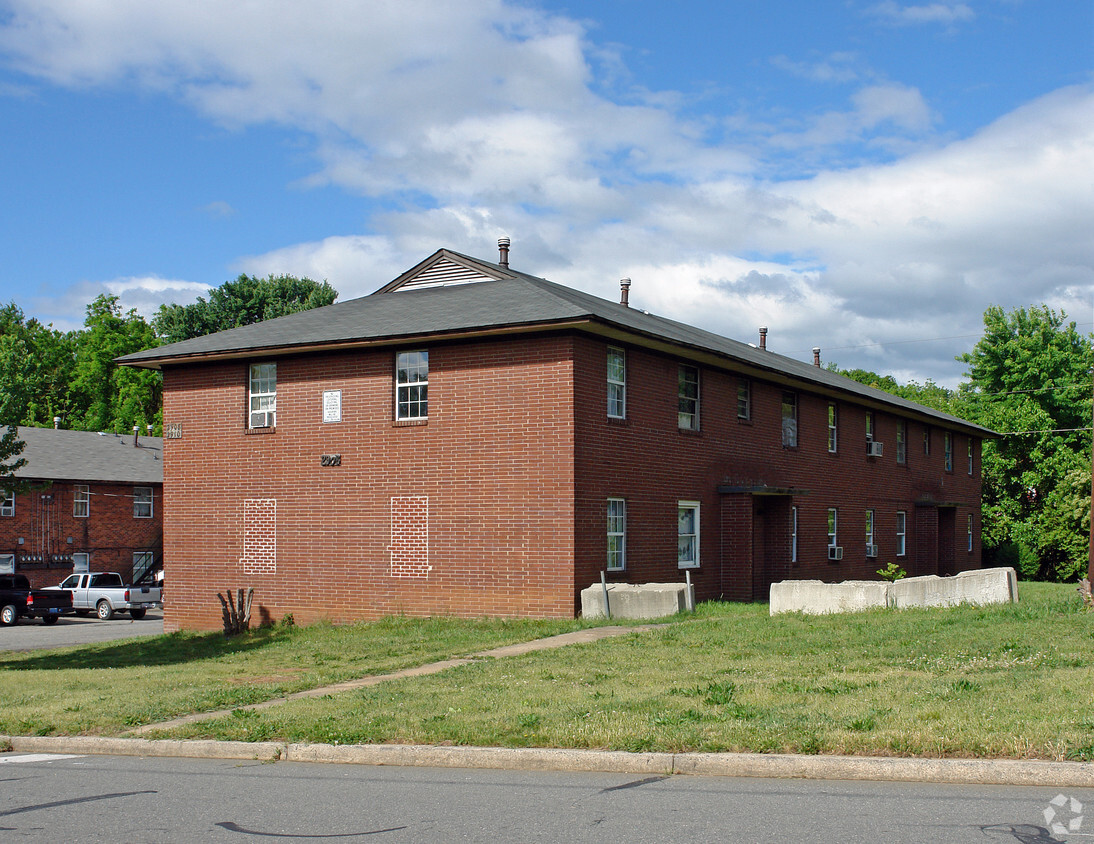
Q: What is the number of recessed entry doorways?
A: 2